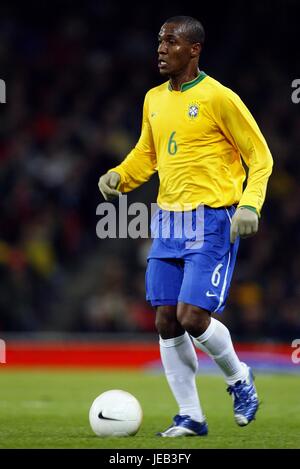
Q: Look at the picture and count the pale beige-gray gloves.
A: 2